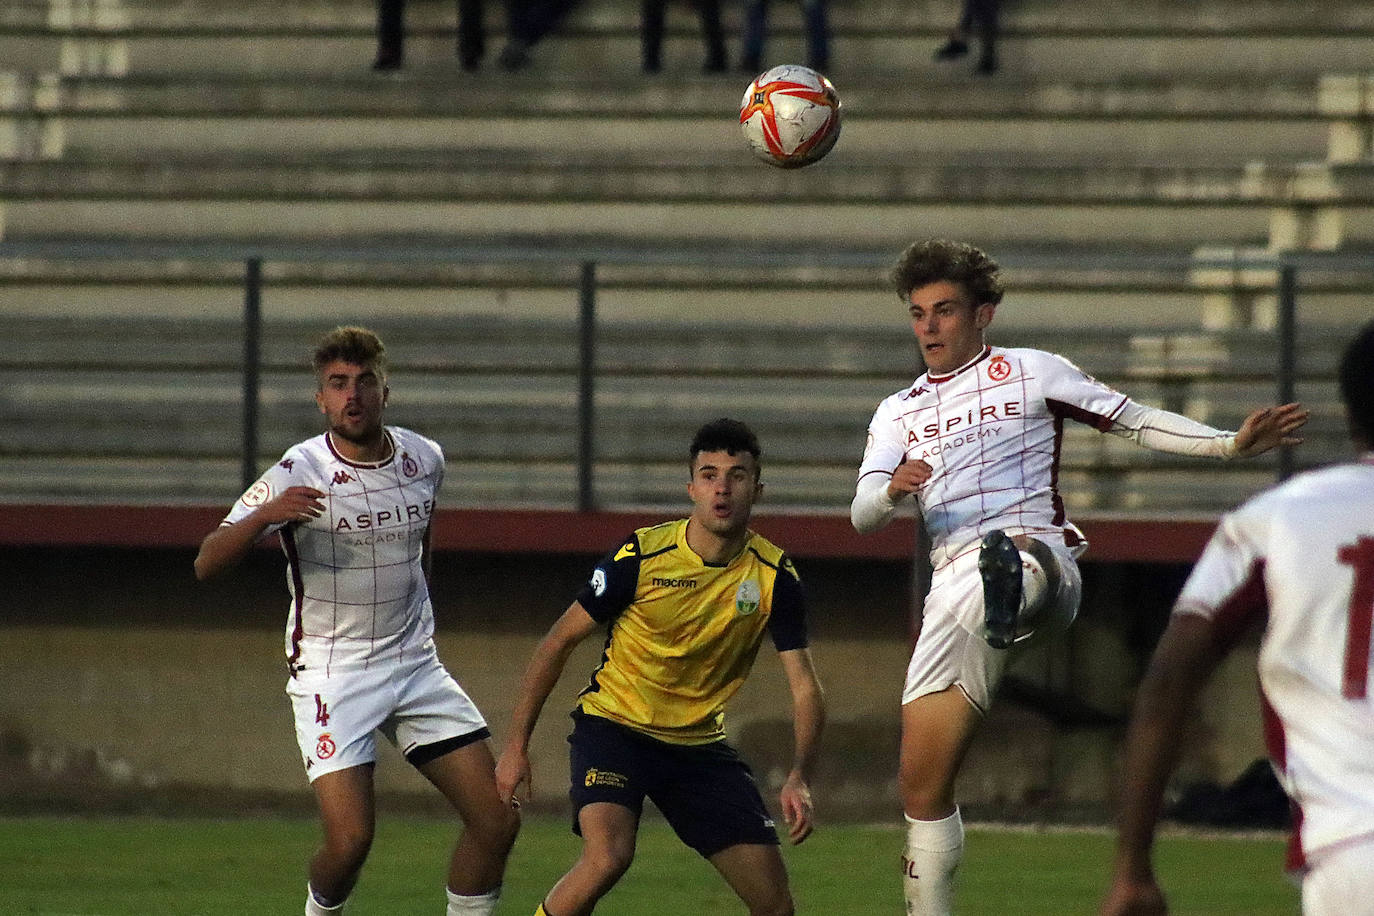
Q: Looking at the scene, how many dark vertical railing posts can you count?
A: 3